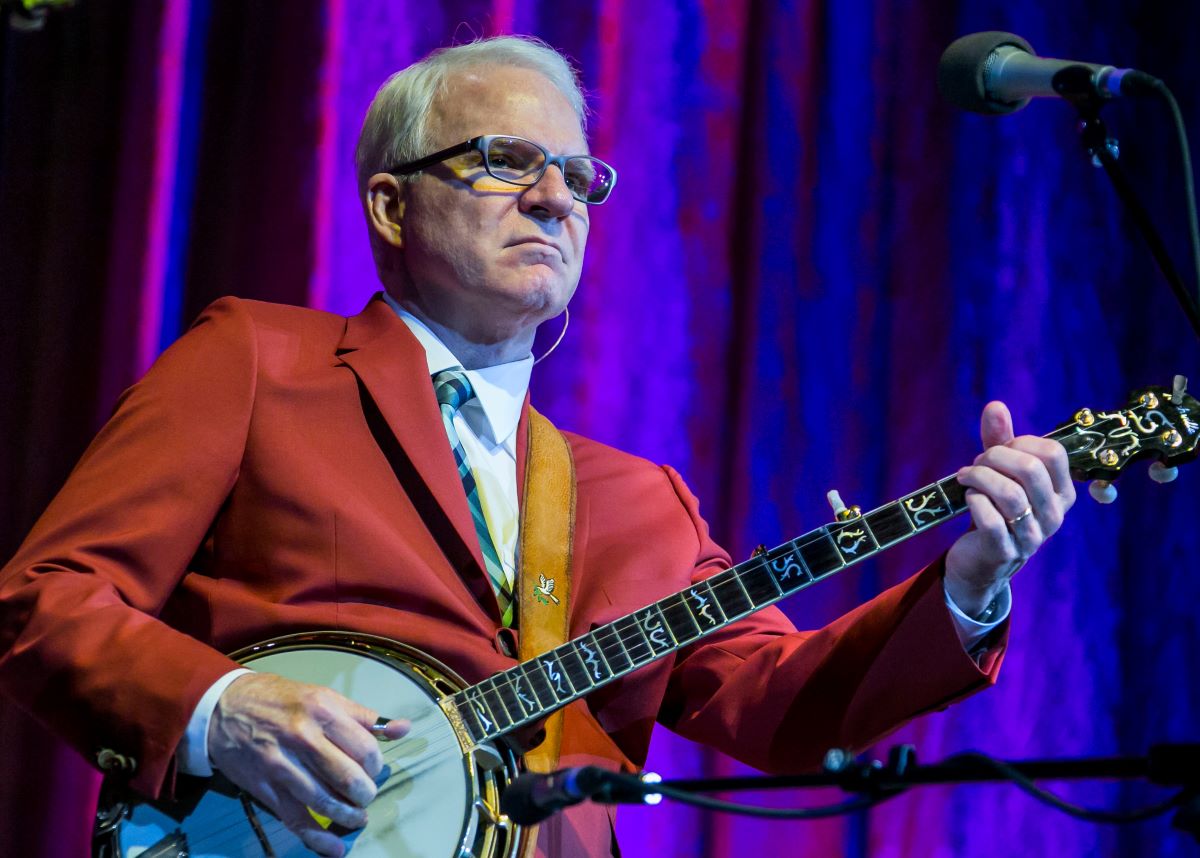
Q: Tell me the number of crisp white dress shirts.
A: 1